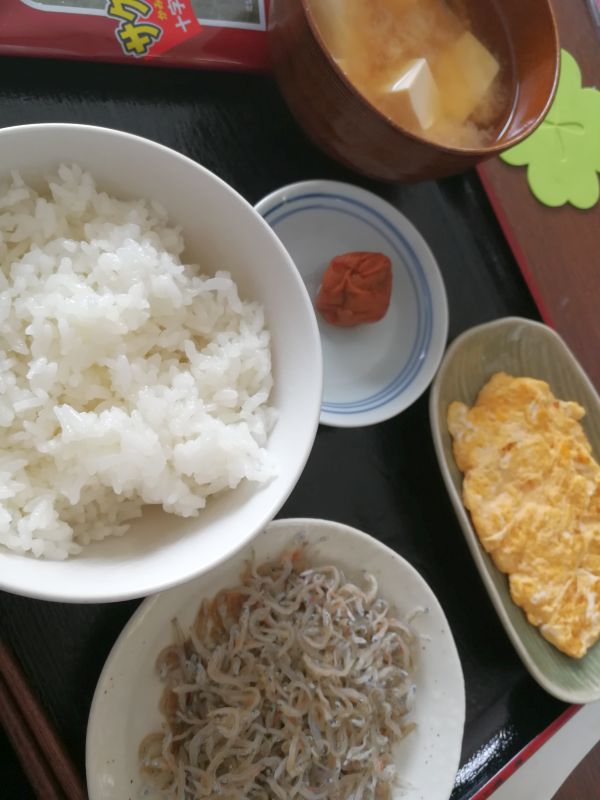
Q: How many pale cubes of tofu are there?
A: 2